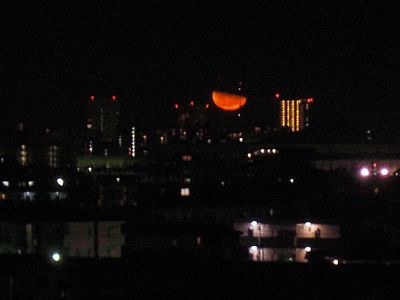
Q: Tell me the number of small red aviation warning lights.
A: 7